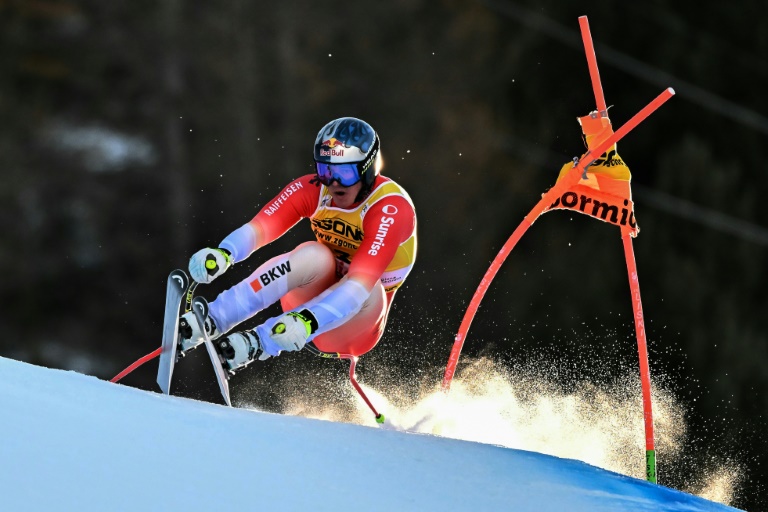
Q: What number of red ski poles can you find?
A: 2